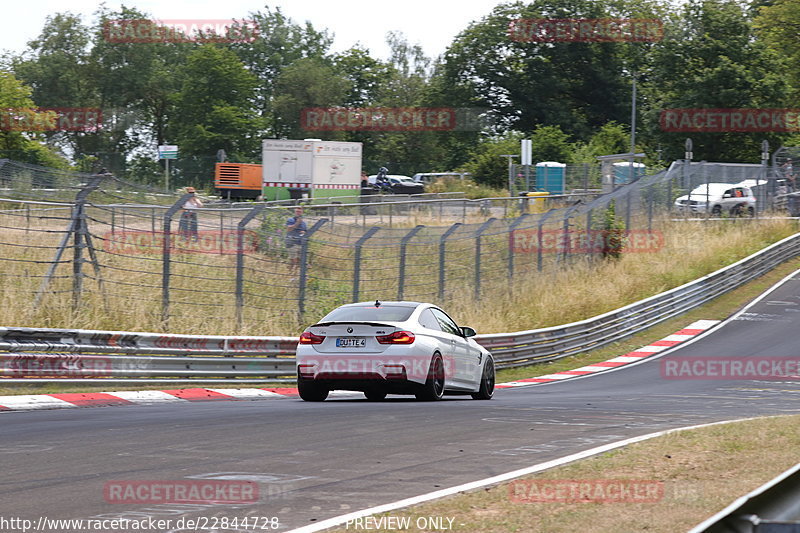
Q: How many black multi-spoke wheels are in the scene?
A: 2